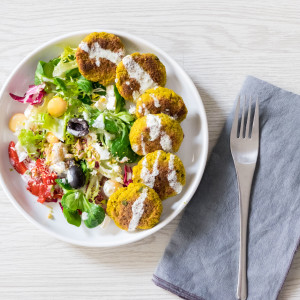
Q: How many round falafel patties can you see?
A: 6